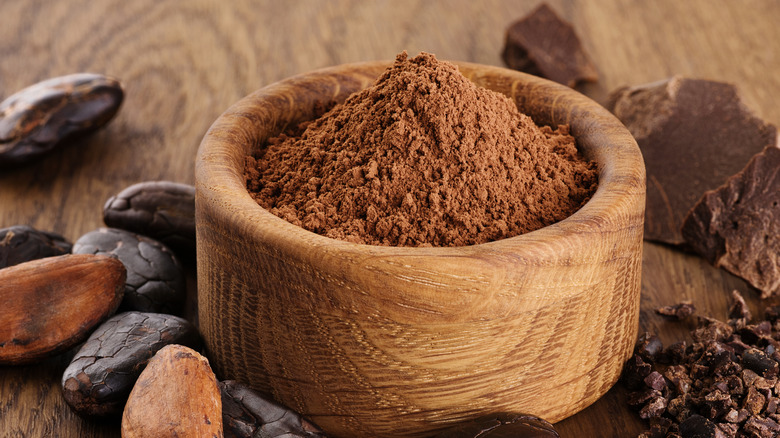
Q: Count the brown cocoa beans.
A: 2